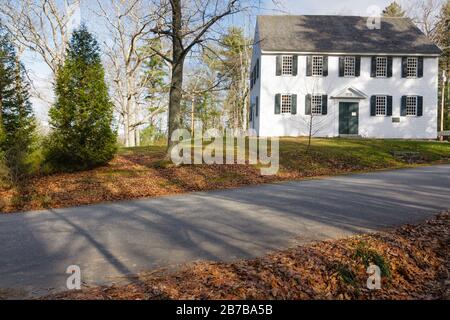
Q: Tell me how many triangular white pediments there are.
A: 1